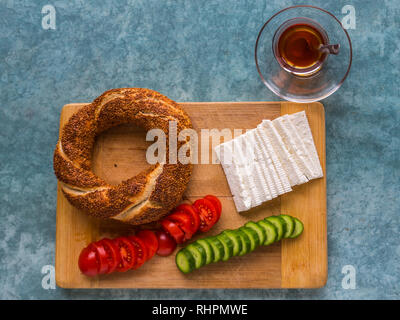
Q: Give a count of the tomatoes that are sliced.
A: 2